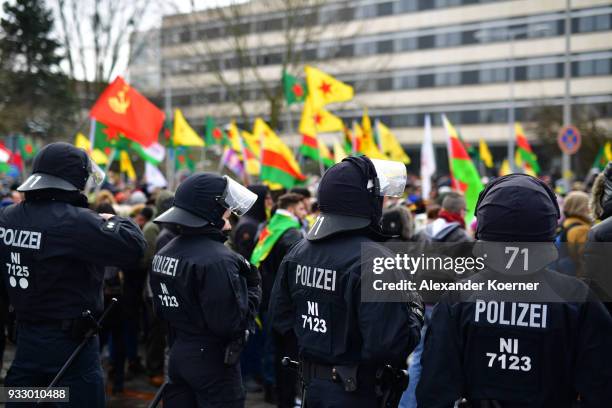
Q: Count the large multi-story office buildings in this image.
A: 1